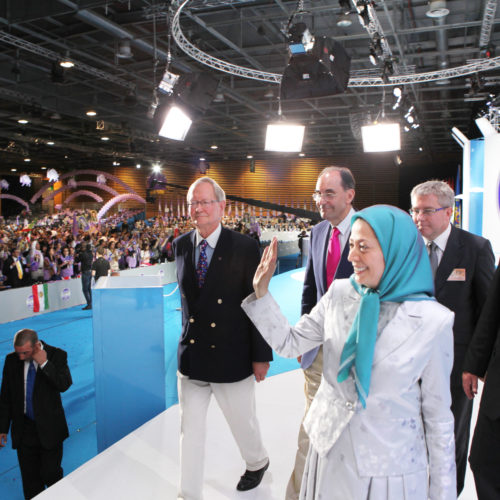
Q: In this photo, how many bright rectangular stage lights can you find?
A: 3